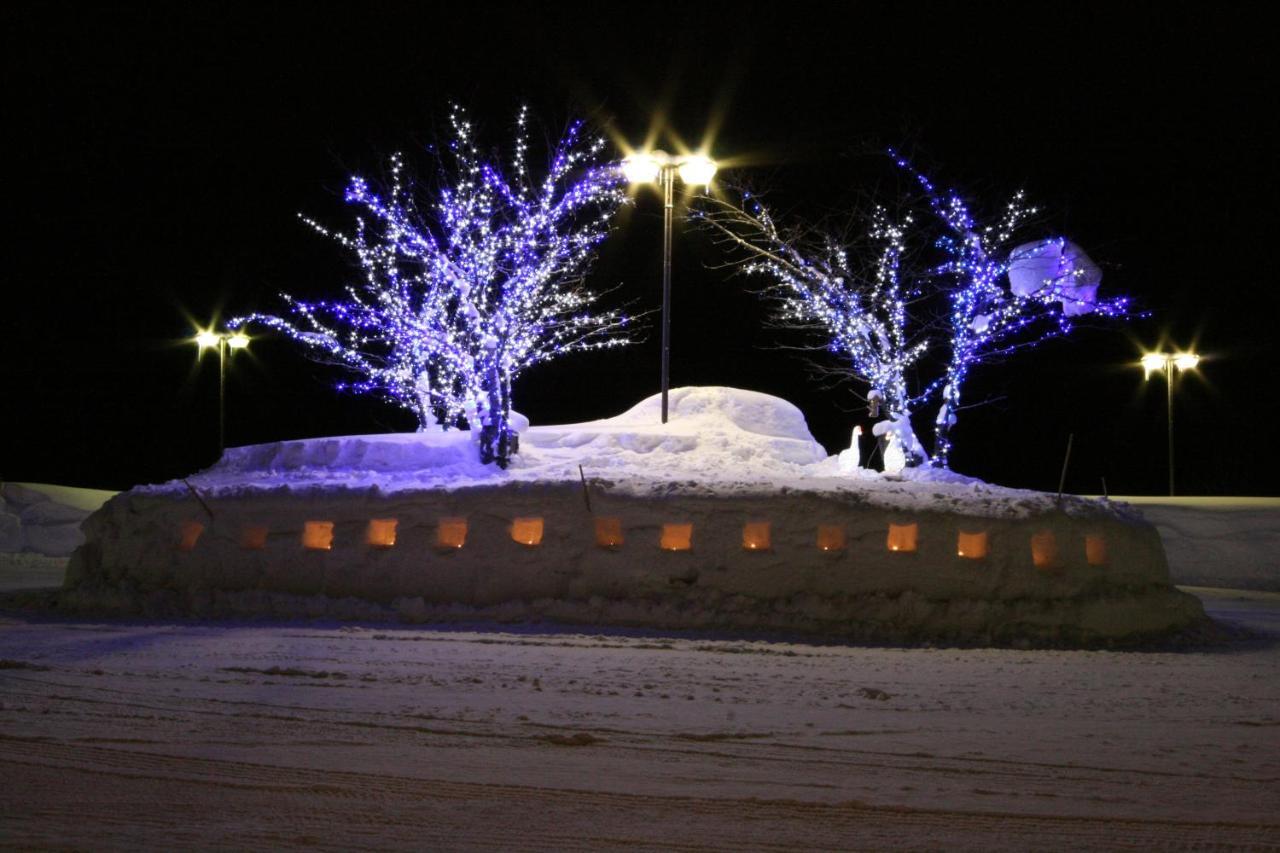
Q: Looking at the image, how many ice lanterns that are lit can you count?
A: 14